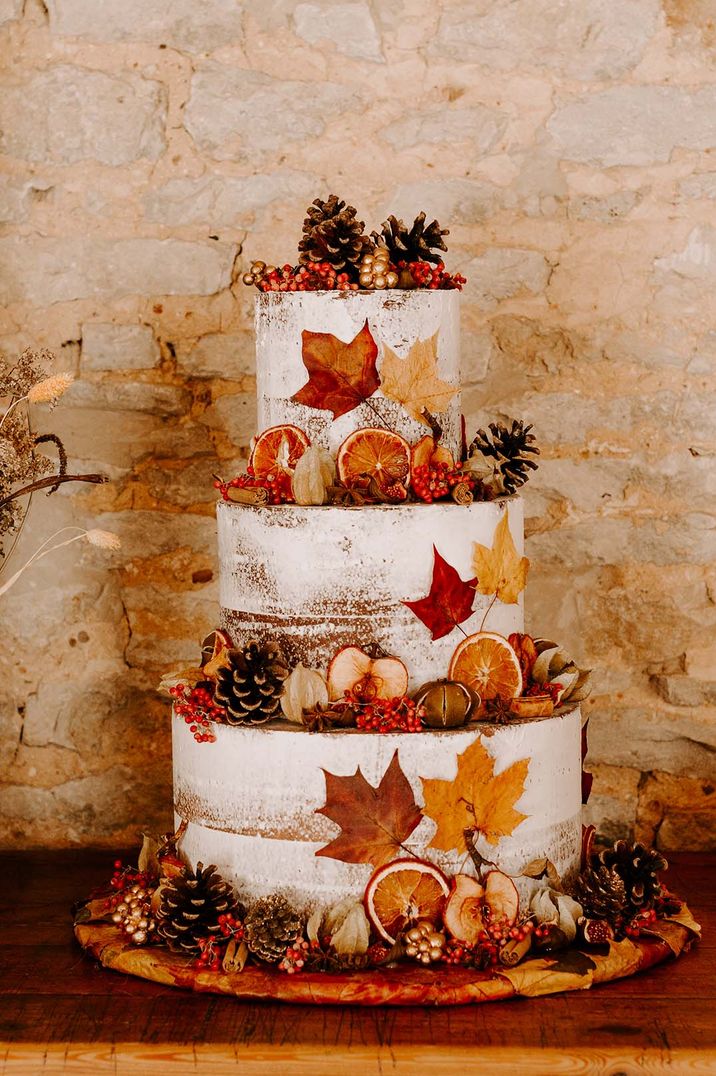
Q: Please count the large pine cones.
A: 6